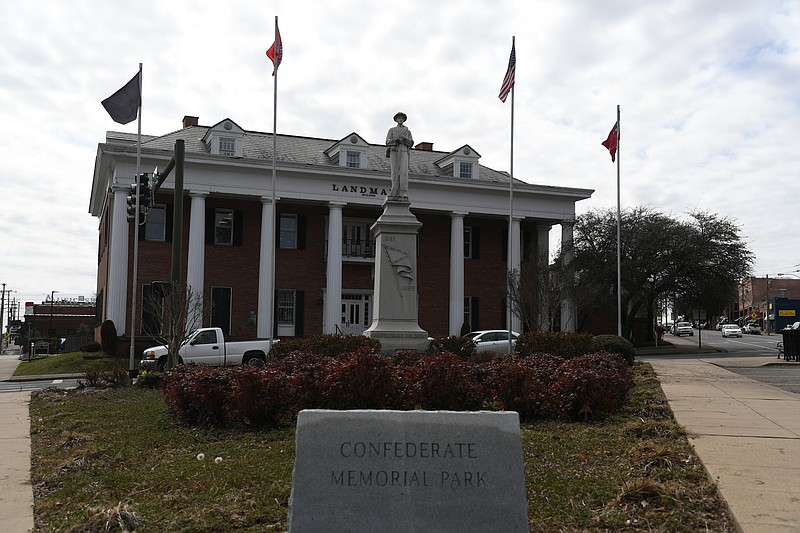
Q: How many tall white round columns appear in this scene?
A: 8